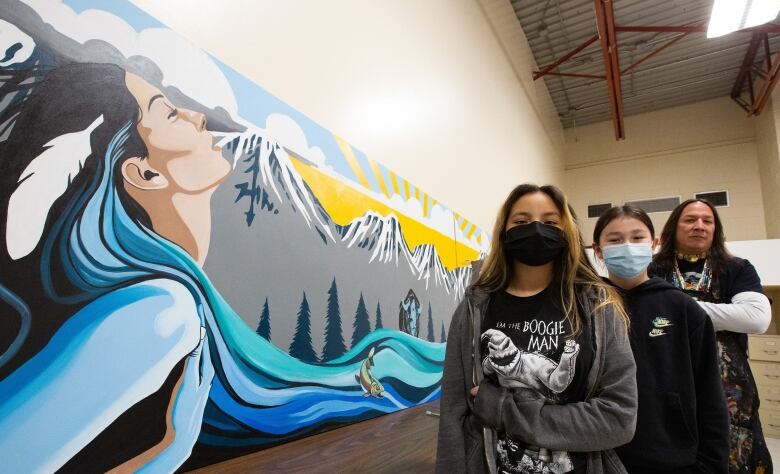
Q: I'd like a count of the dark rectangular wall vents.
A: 3